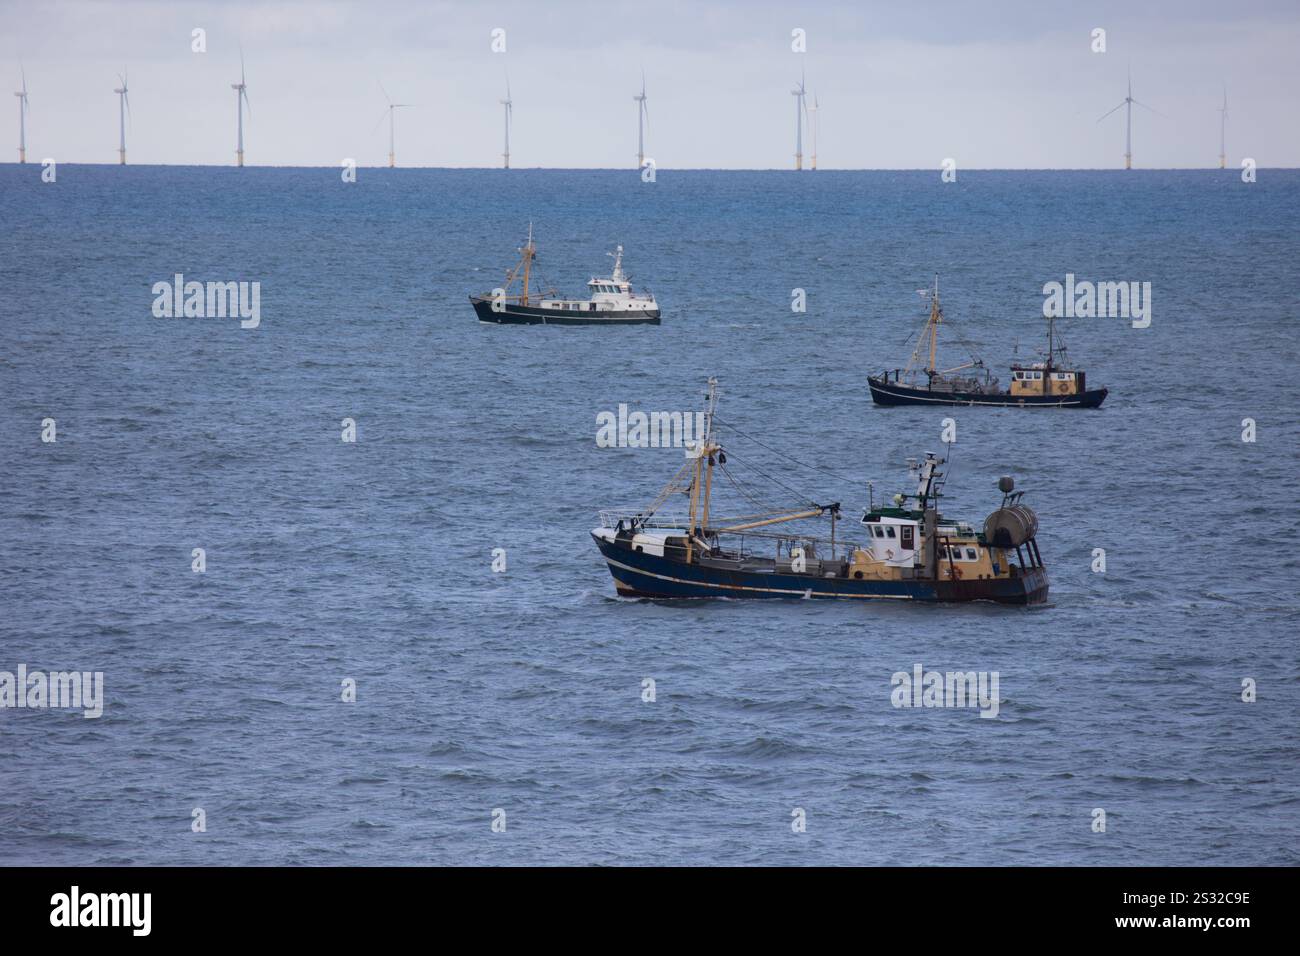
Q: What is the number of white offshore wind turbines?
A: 10